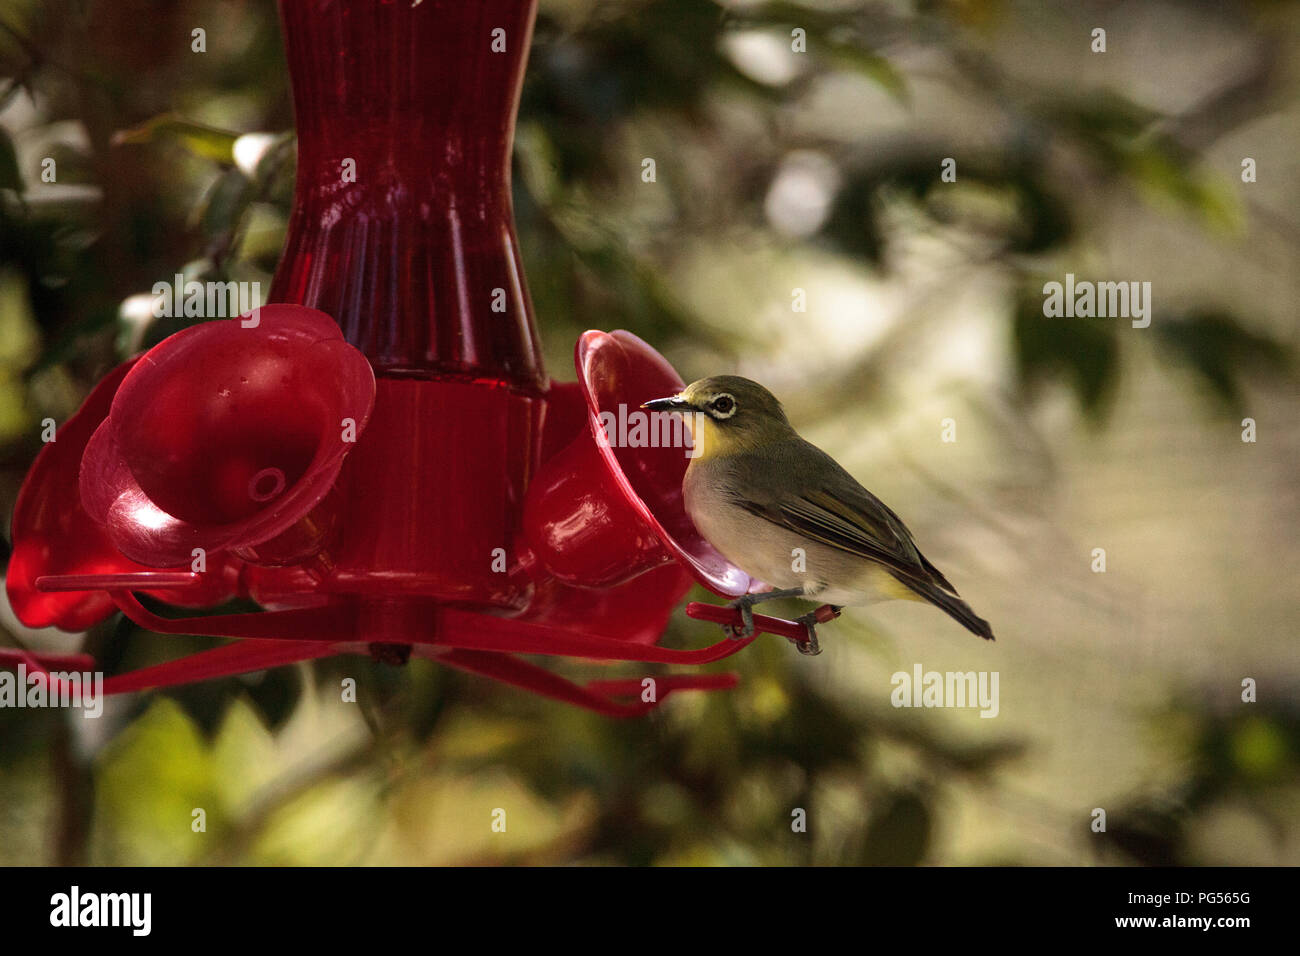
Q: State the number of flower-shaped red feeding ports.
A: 4